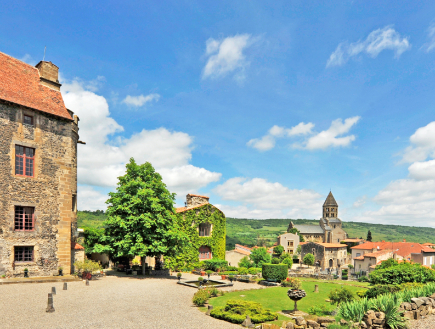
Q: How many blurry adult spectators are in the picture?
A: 0